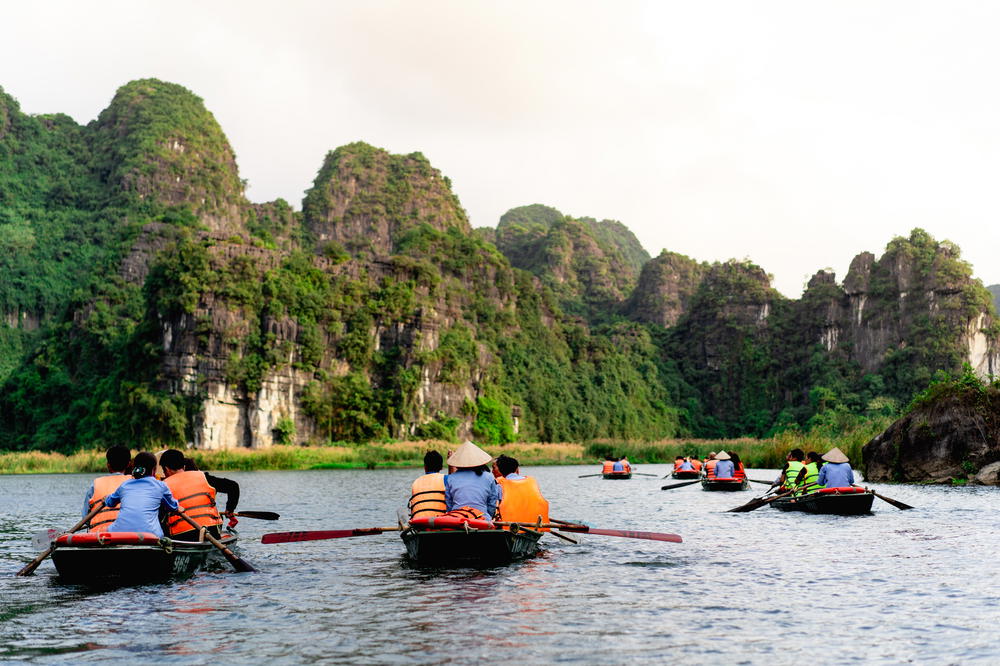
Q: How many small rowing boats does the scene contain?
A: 6